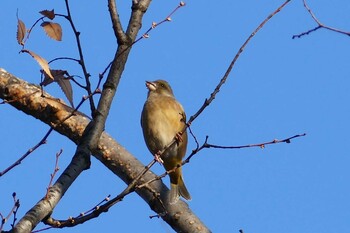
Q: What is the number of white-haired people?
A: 0